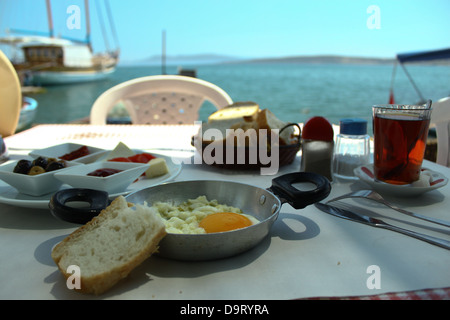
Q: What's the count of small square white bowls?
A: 3